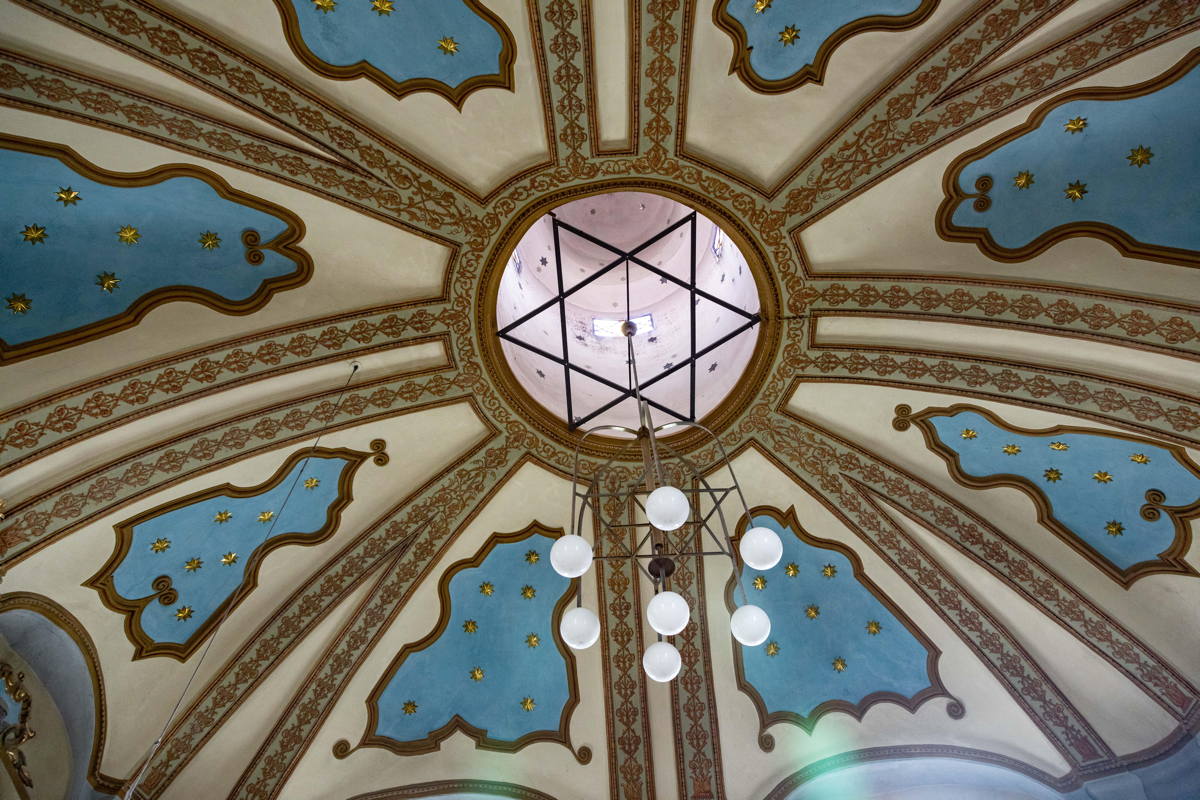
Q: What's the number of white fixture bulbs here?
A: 7